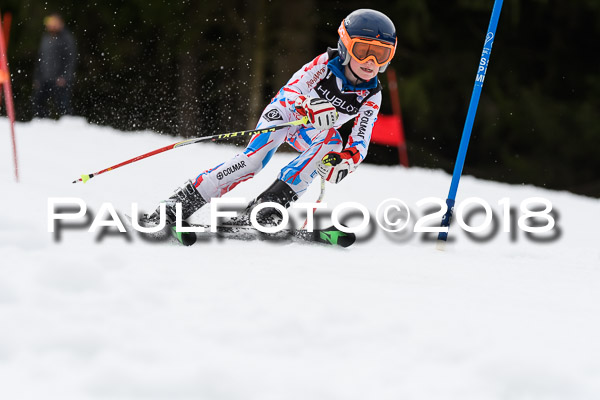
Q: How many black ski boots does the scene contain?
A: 2